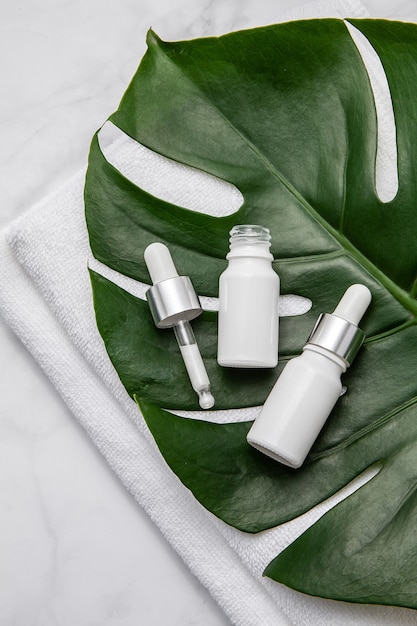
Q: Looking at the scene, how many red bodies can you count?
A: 0